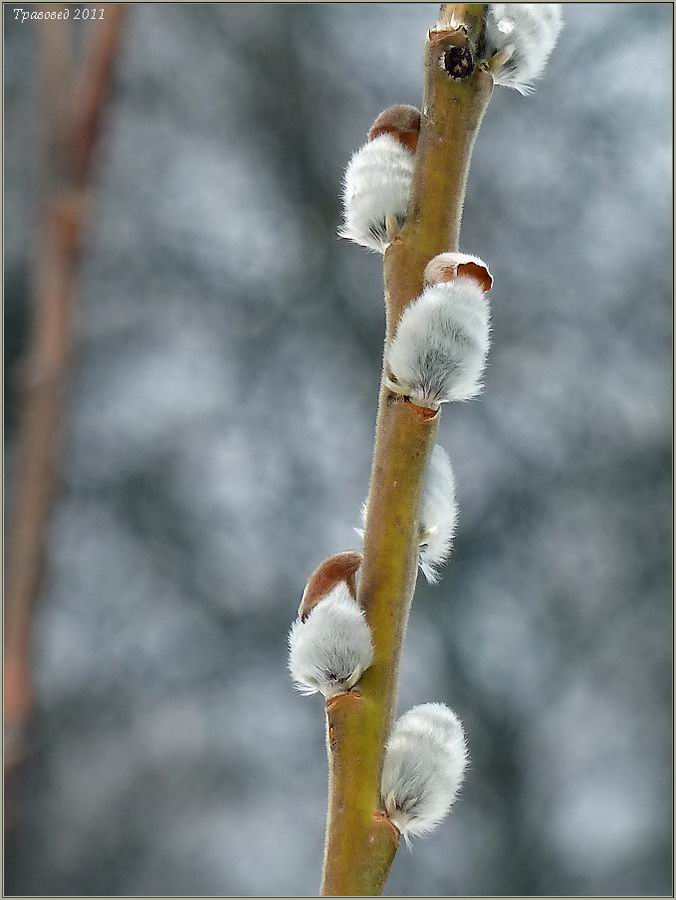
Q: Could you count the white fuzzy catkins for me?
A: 6